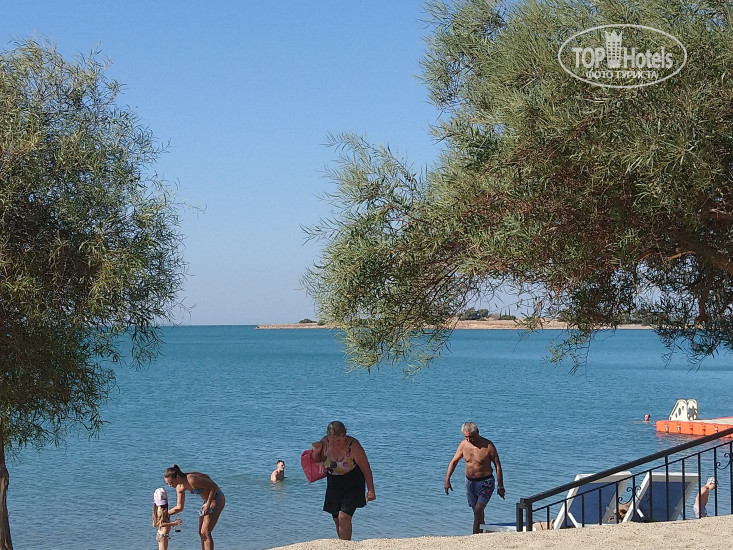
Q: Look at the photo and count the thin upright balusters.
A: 12